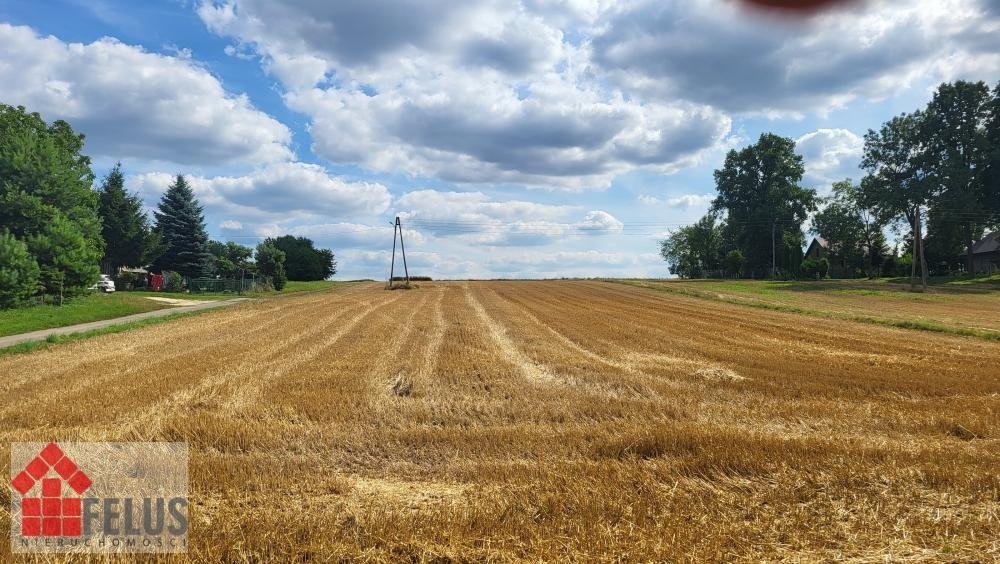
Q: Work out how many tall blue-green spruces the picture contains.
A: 1